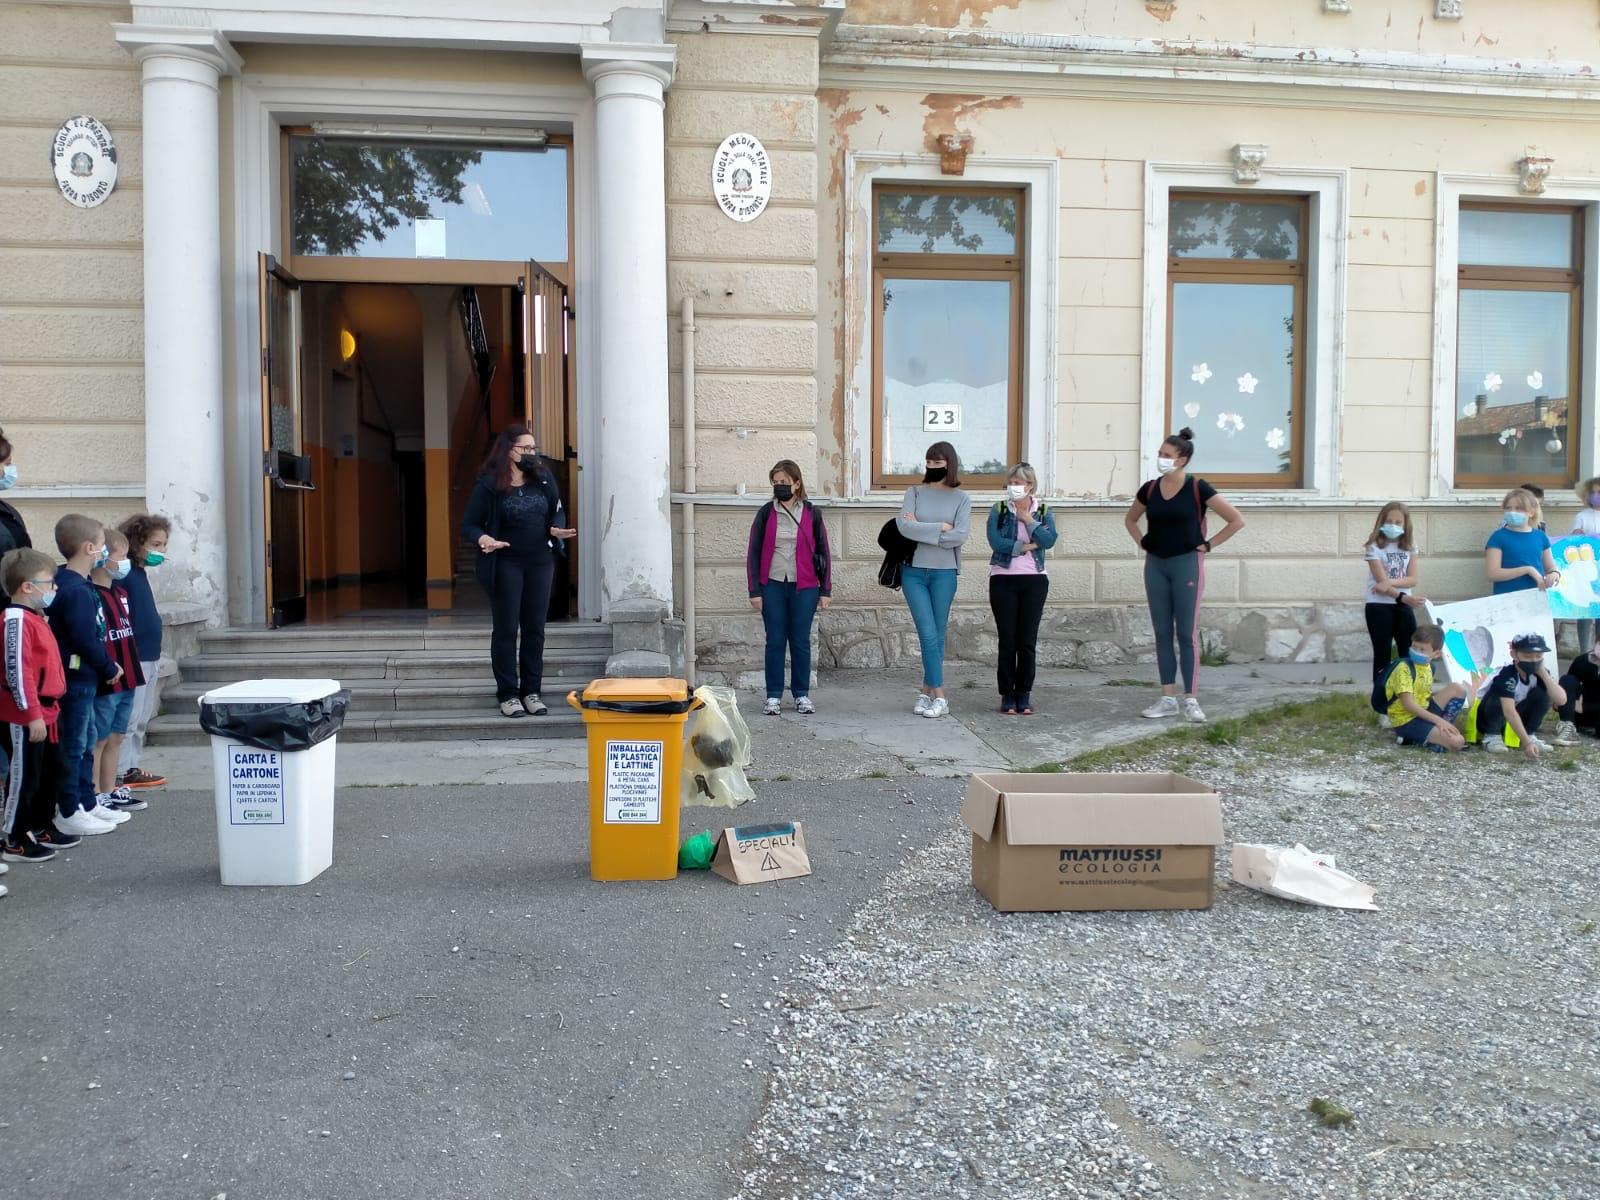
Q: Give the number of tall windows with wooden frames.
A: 3